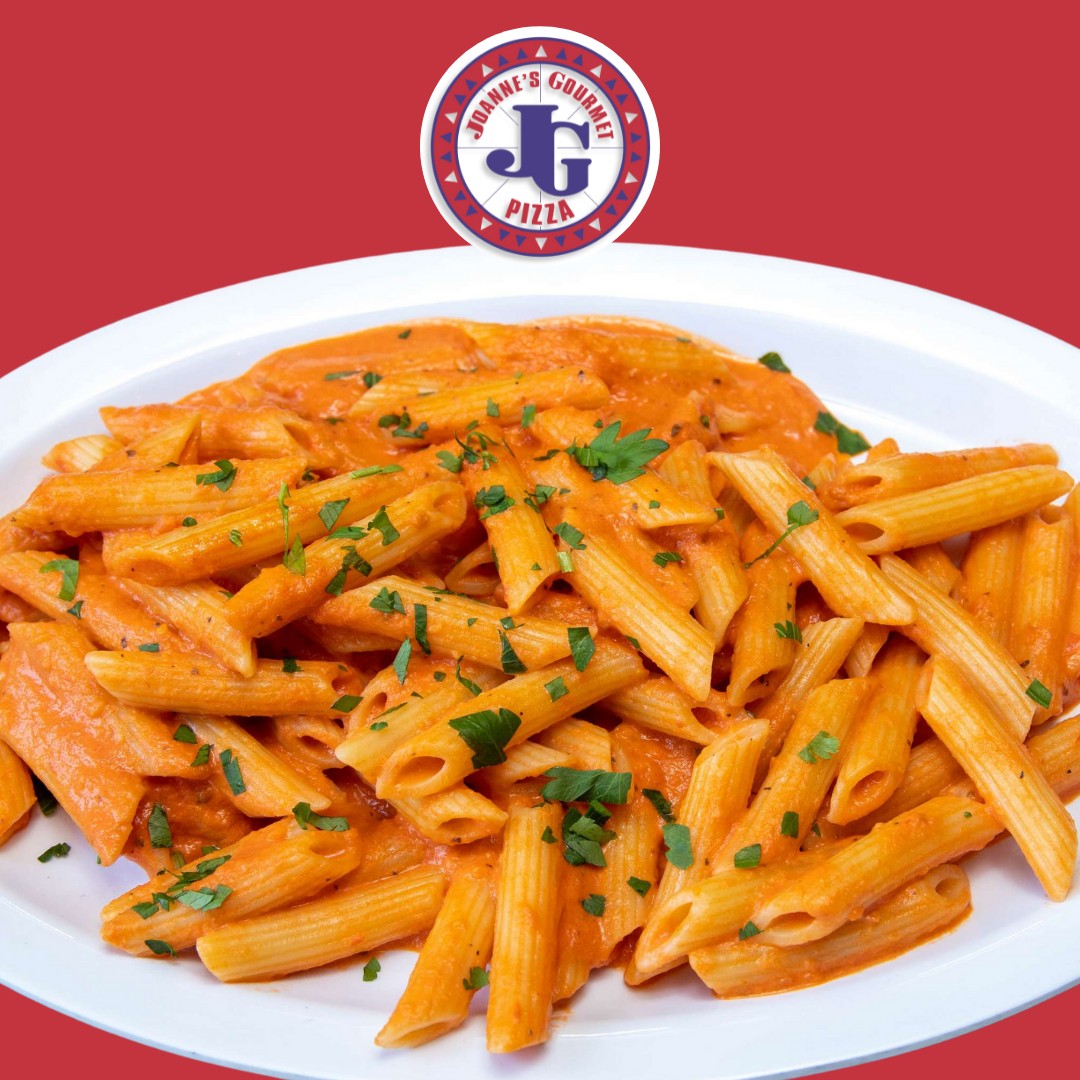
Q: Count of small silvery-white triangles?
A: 10